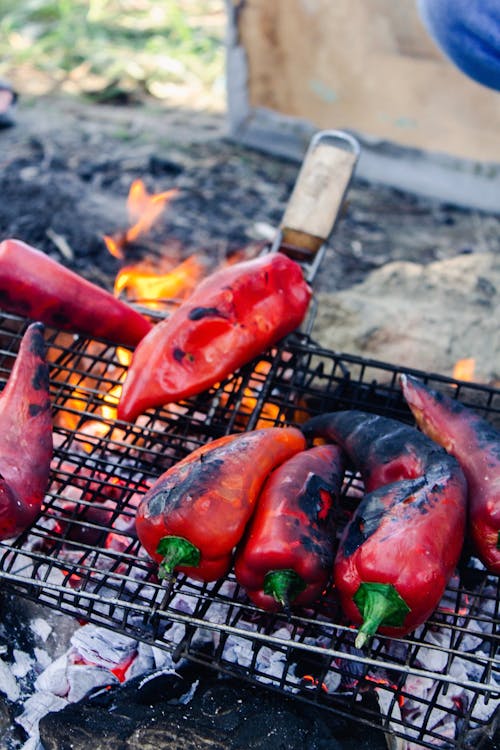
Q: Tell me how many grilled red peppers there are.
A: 7